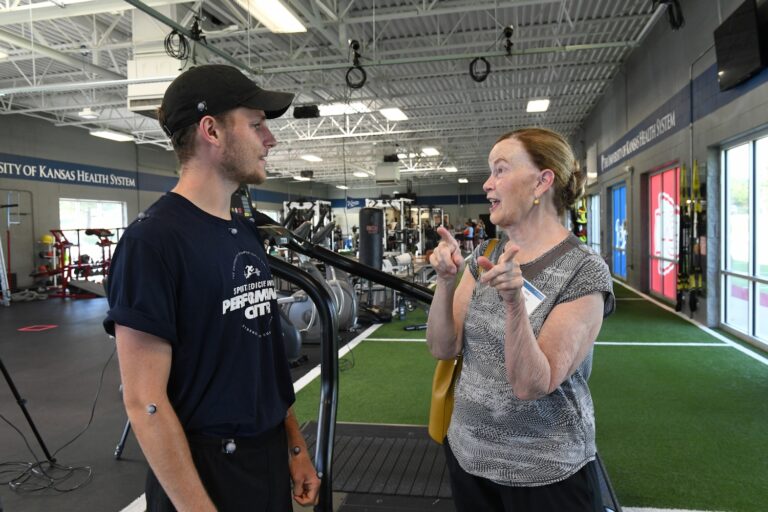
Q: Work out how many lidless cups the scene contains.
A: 0